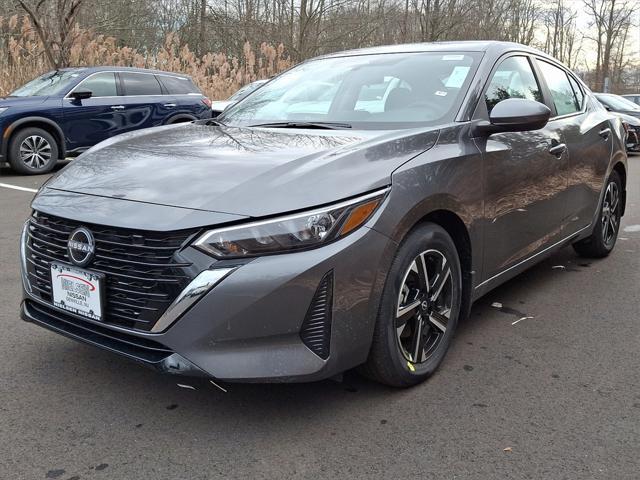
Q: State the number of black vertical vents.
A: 1